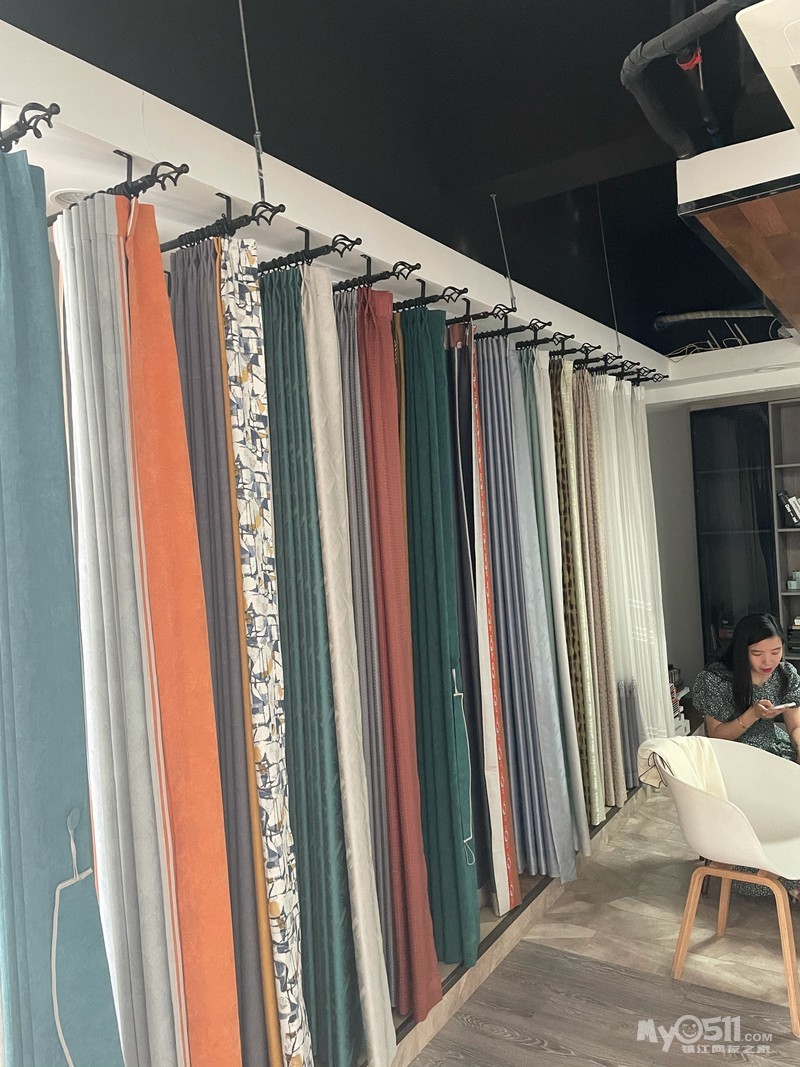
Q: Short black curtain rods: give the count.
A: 14